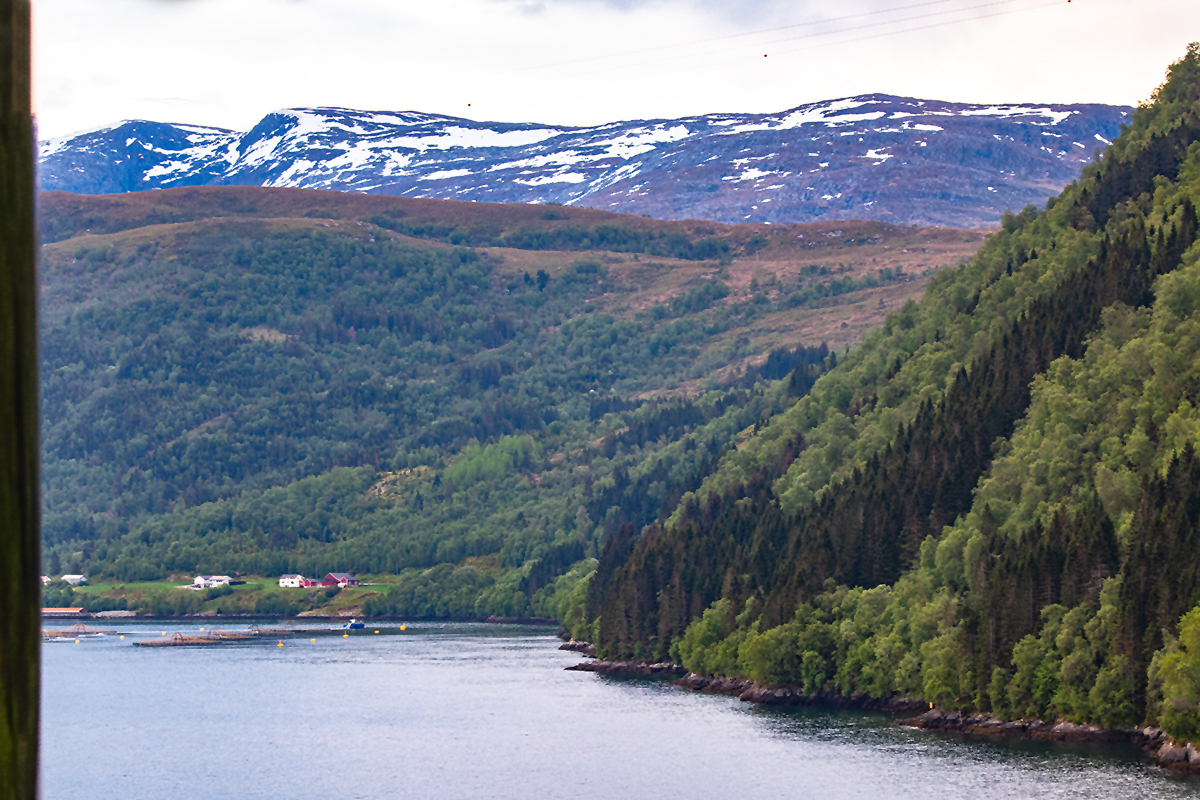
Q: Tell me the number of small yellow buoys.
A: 9